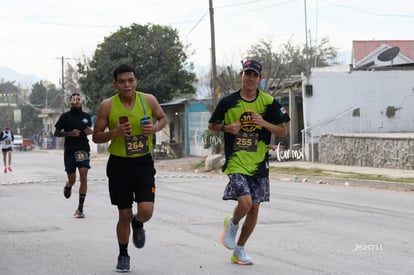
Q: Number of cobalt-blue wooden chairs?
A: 0